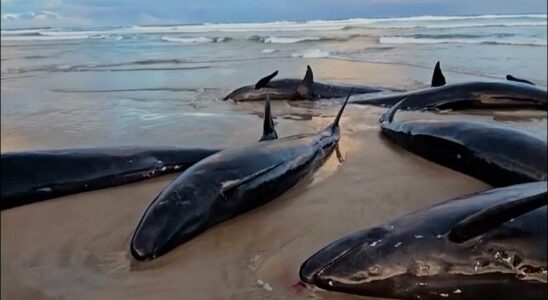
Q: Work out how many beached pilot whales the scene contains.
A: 6